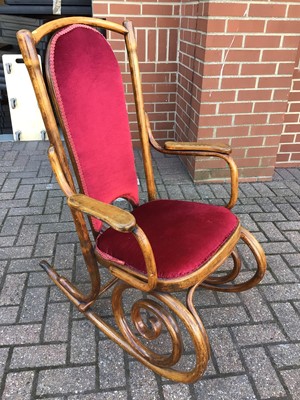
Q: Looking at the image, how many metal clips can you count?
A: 4